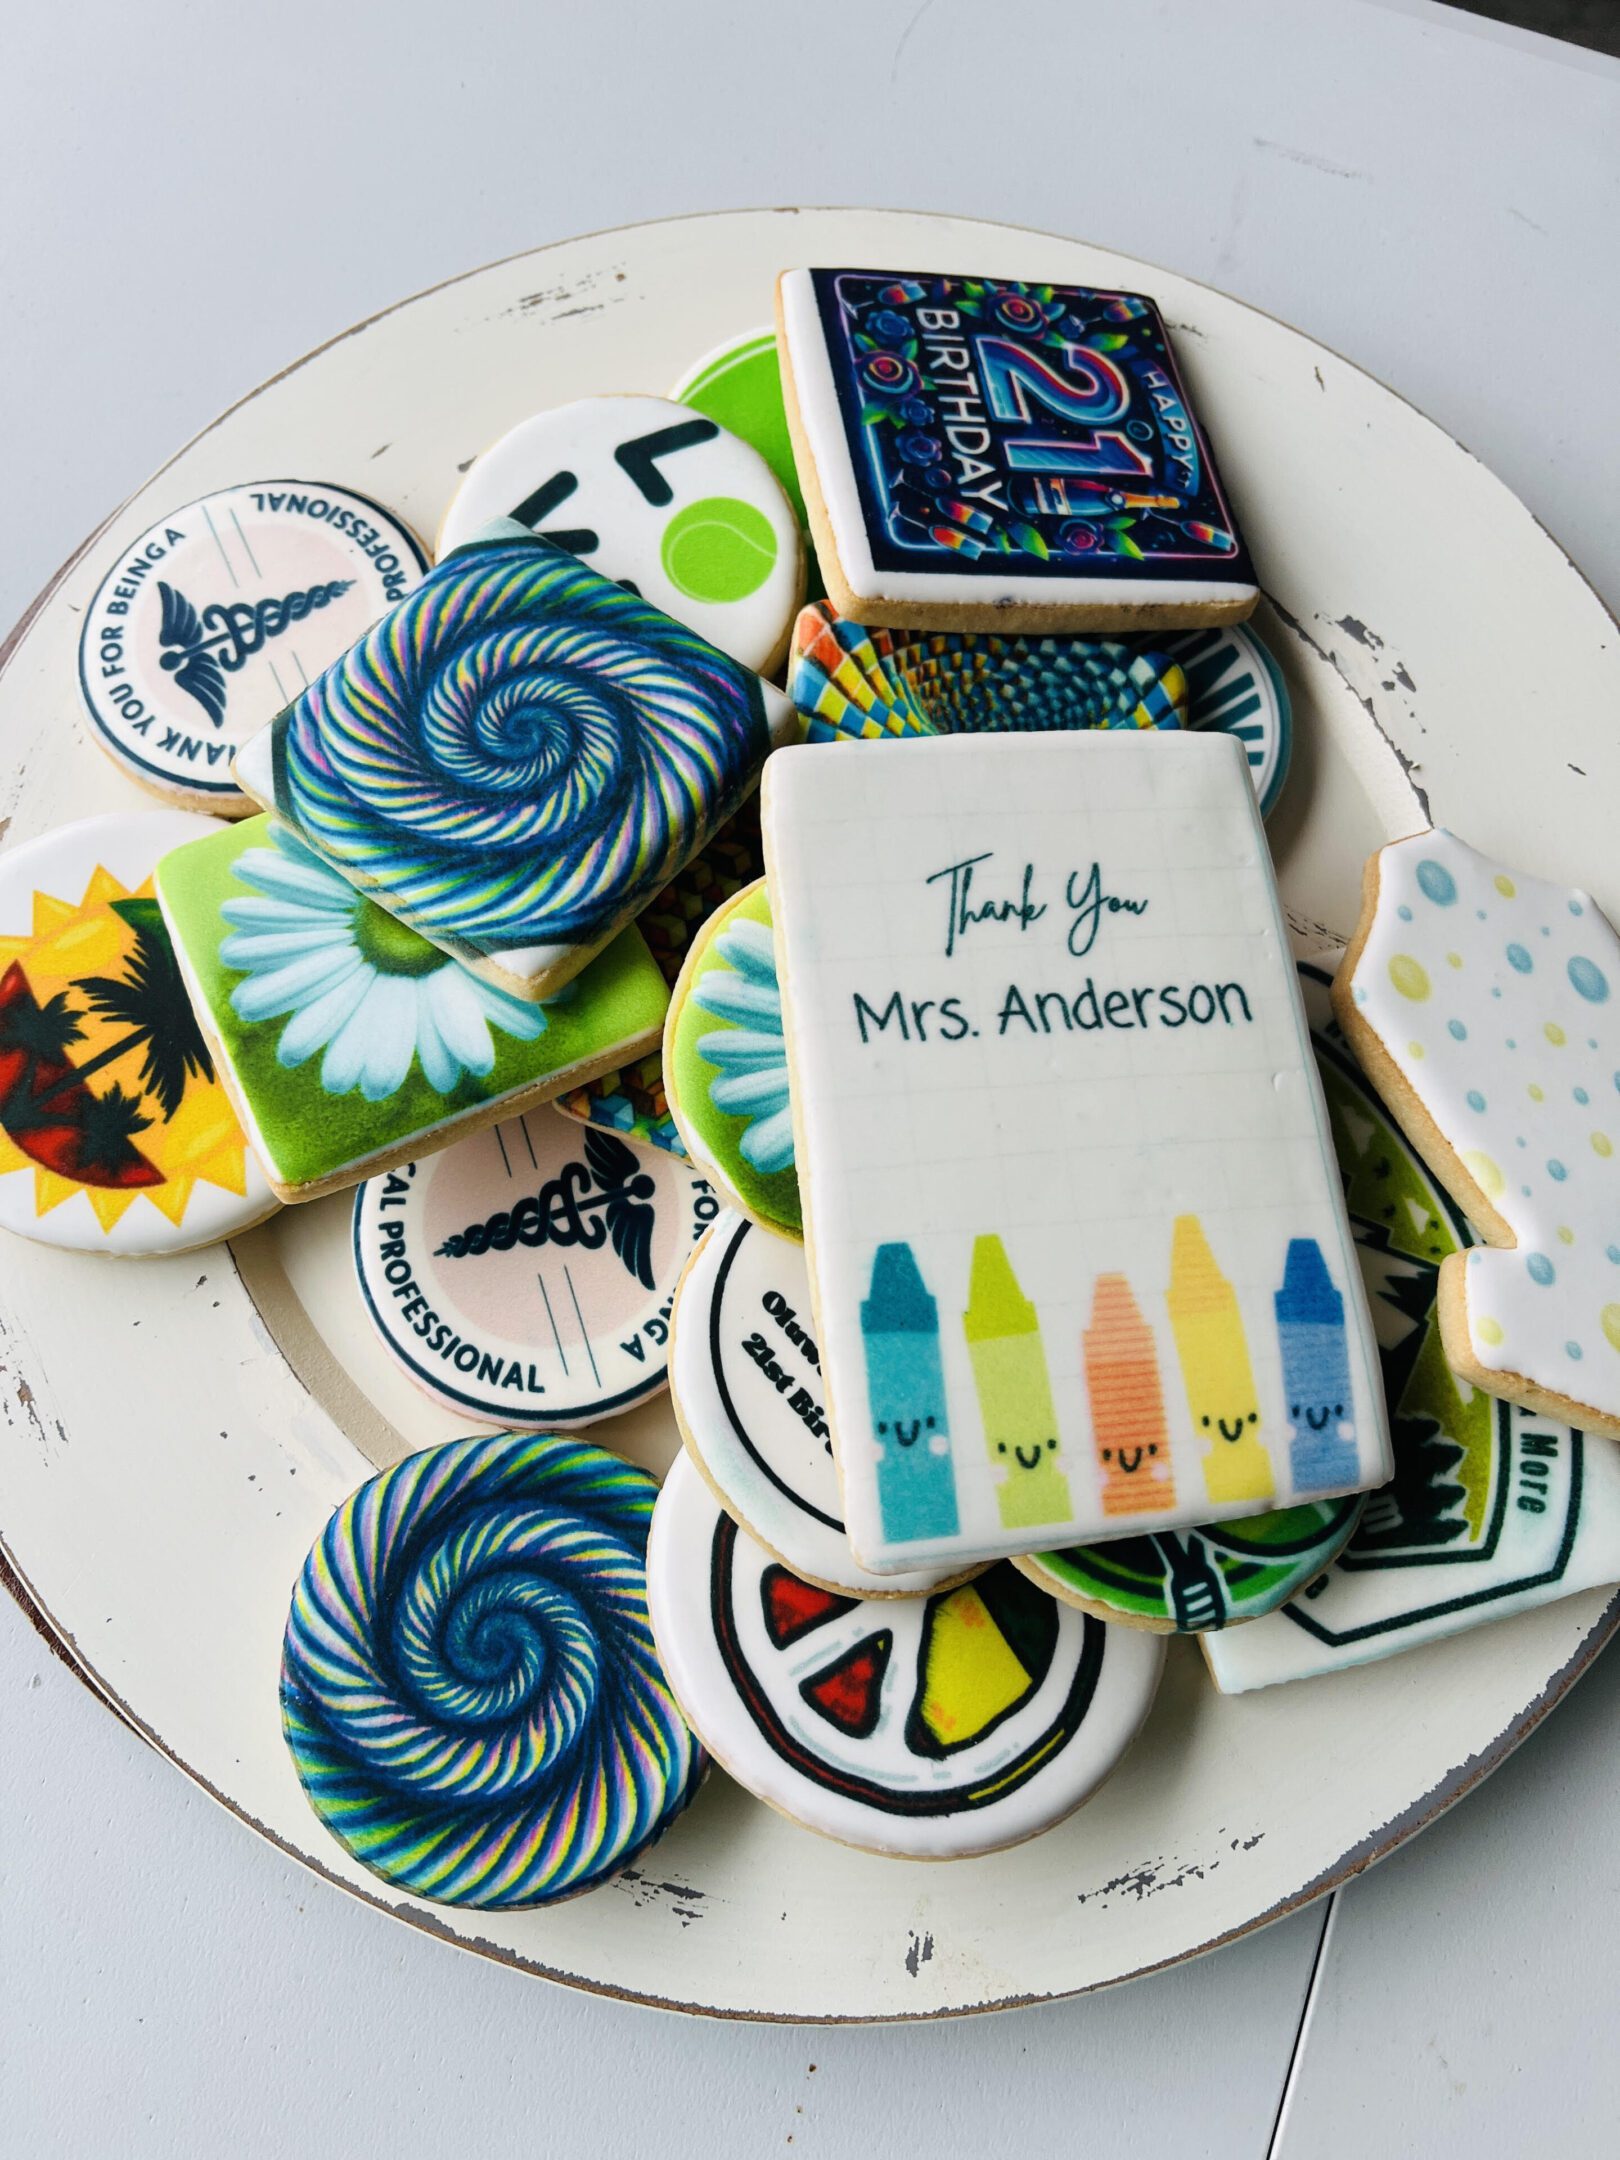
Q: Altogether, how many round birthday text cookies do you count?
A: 1